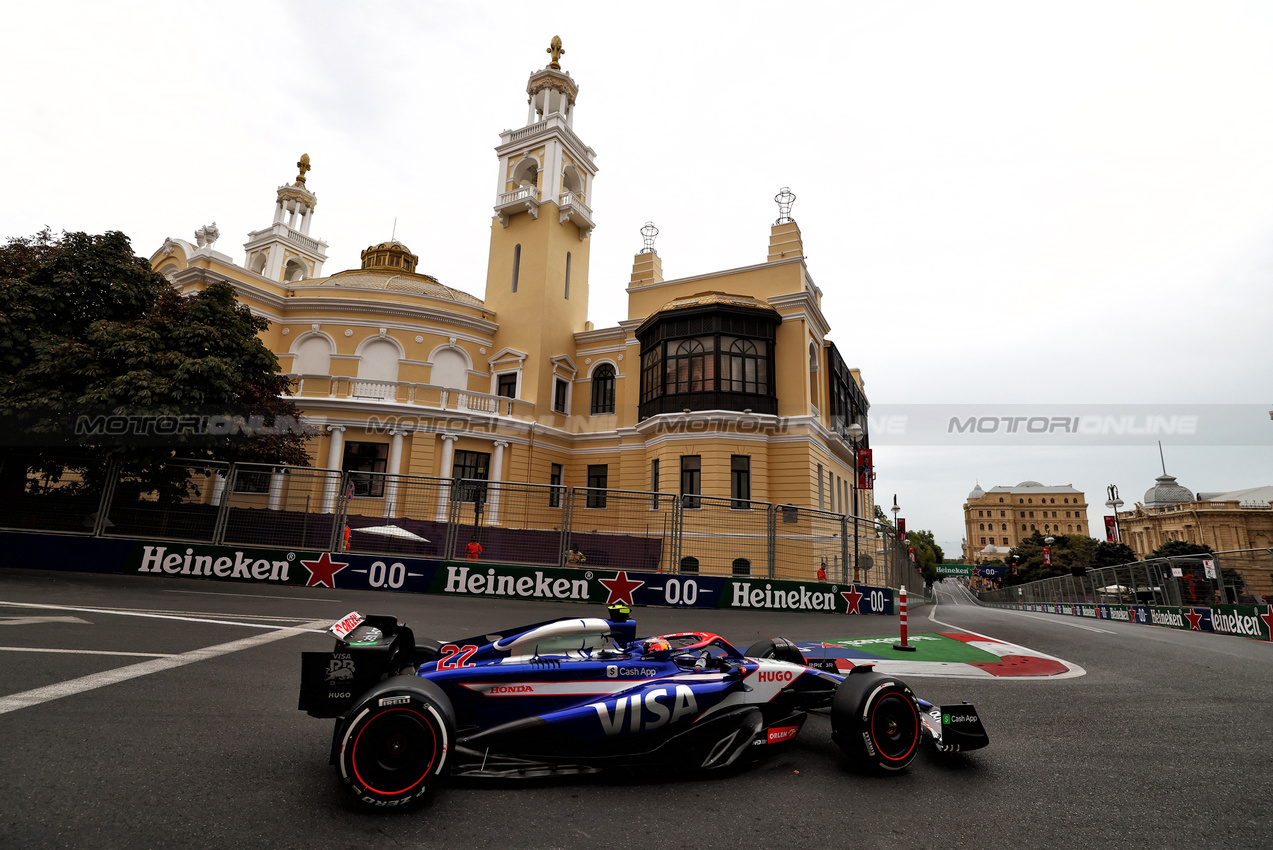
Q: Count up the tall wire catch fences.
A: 2